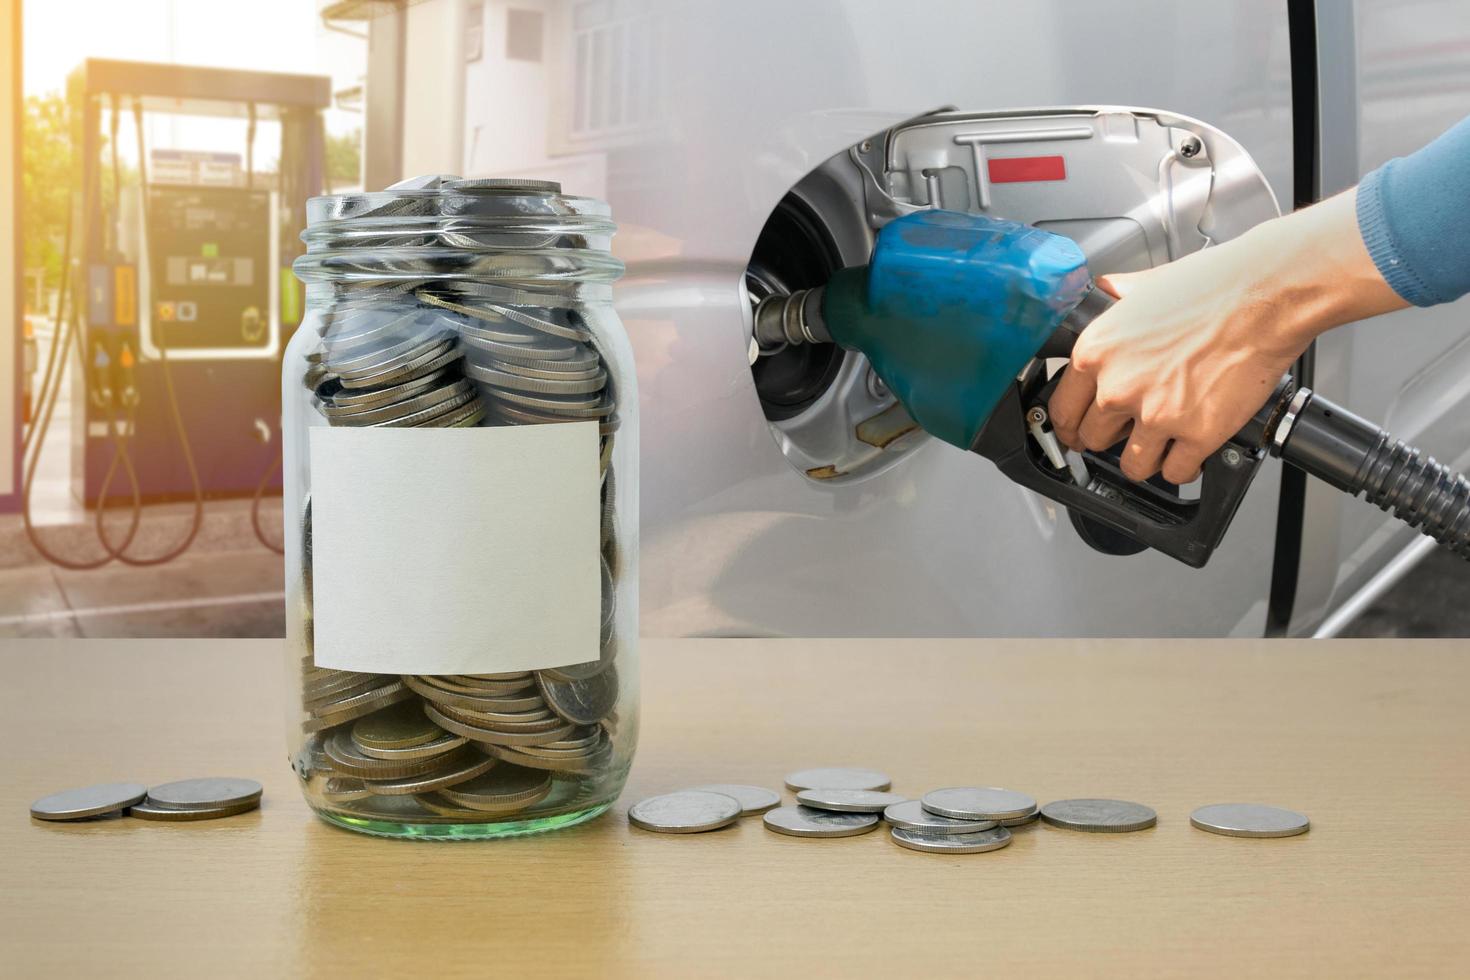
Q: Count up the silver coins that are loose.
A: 14